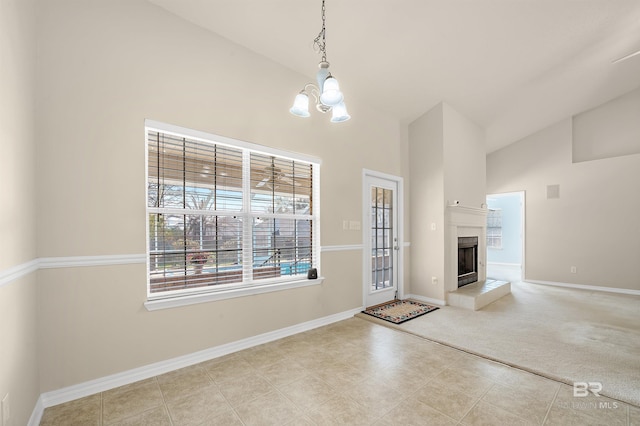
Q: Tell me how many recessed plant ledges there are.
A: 1